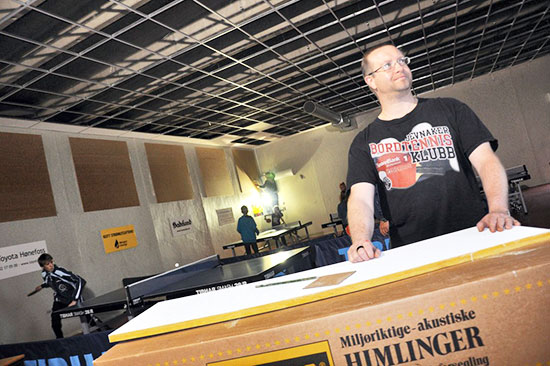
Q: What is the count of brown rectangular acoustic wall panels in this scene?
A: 5